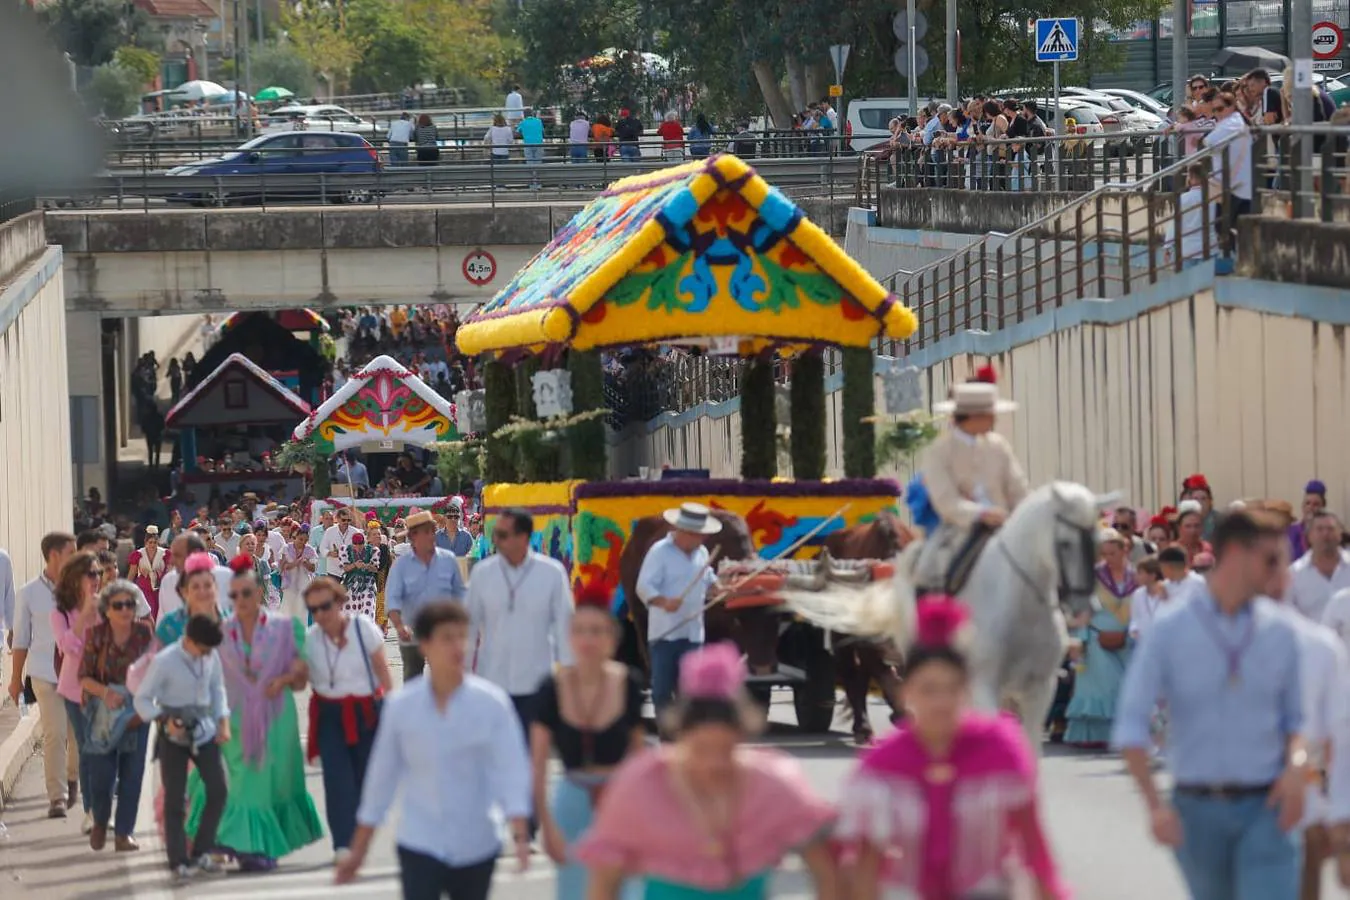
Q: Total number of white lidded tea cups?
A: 0